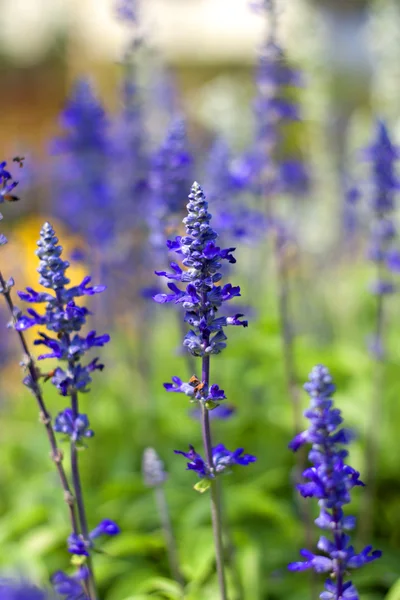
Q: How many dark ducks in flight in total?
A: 0